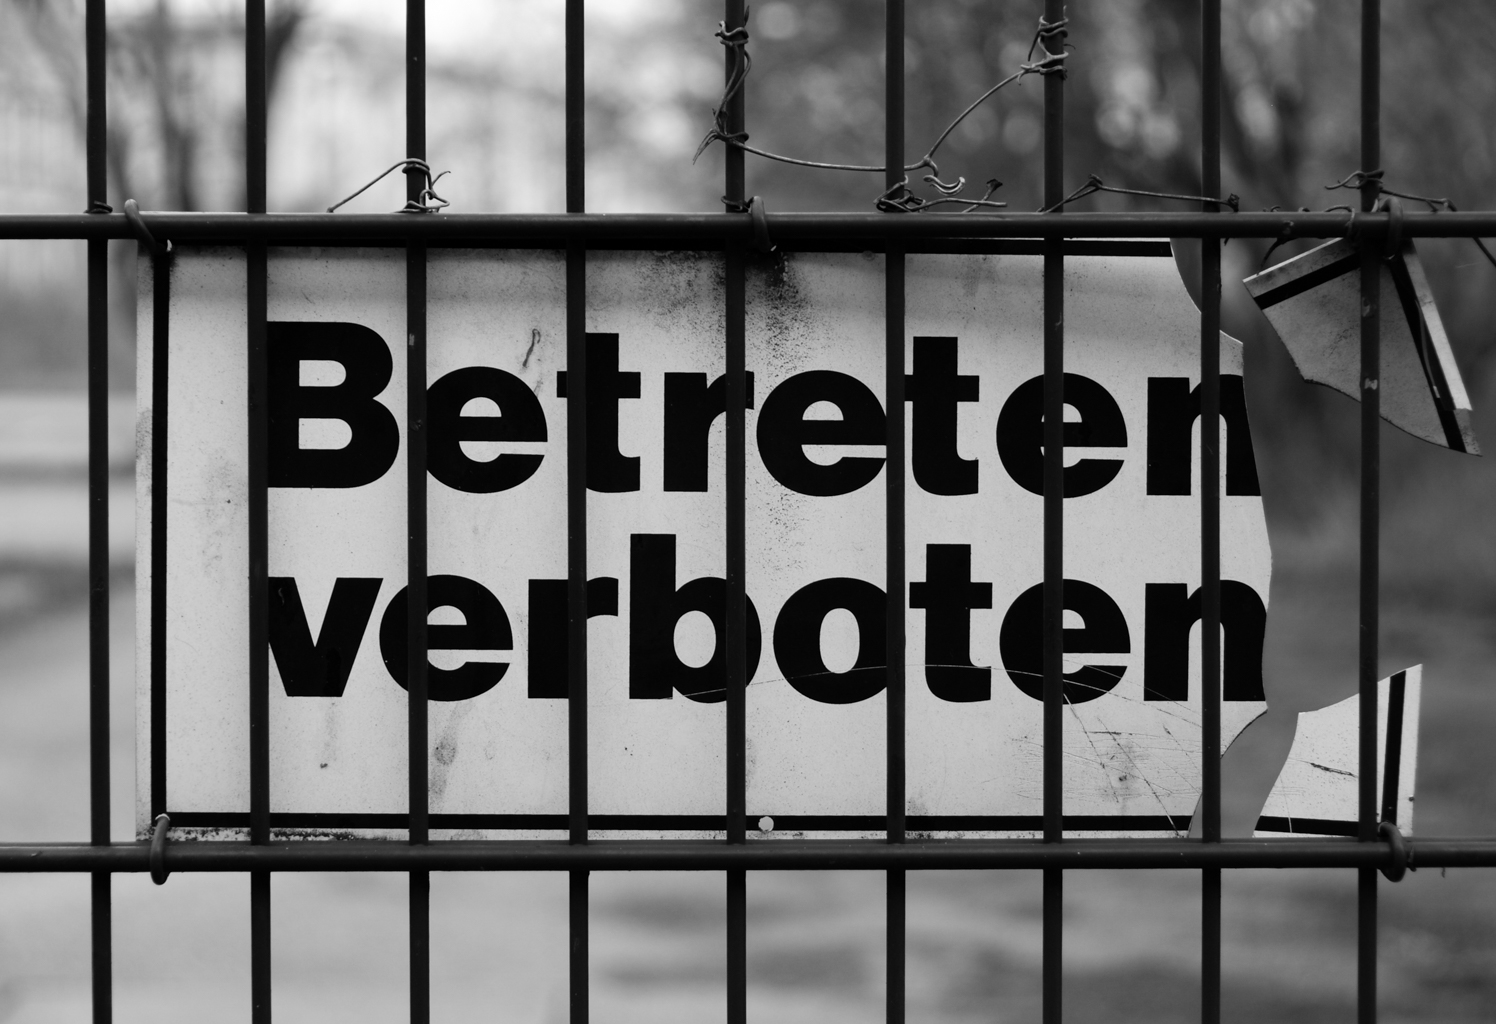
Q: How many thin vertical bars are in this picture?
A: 9